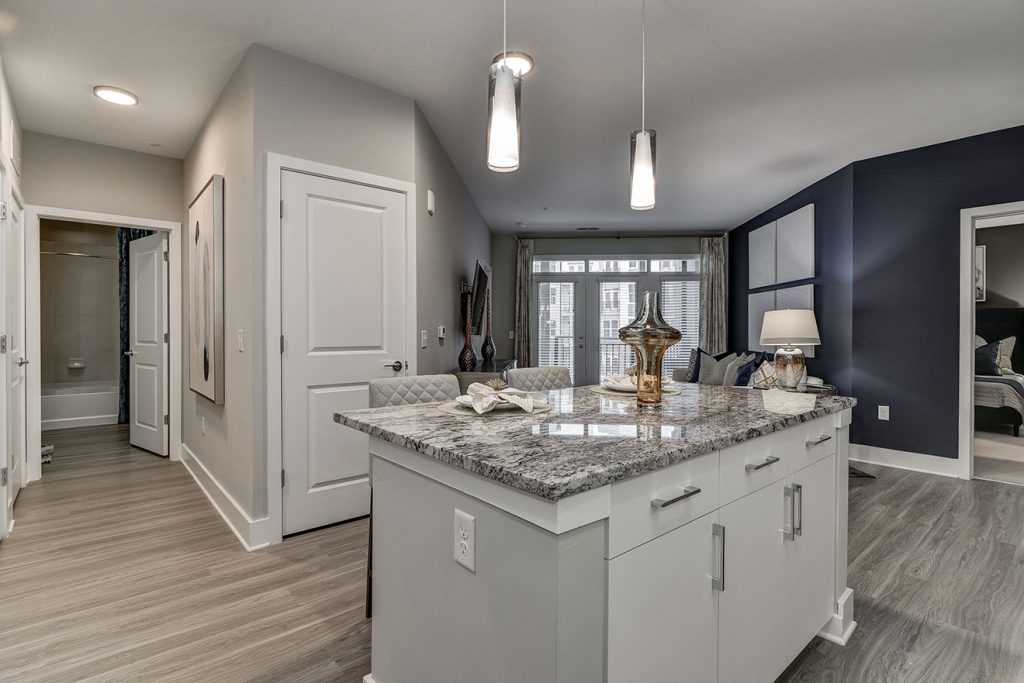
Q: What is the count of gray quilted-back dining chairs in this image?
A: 2